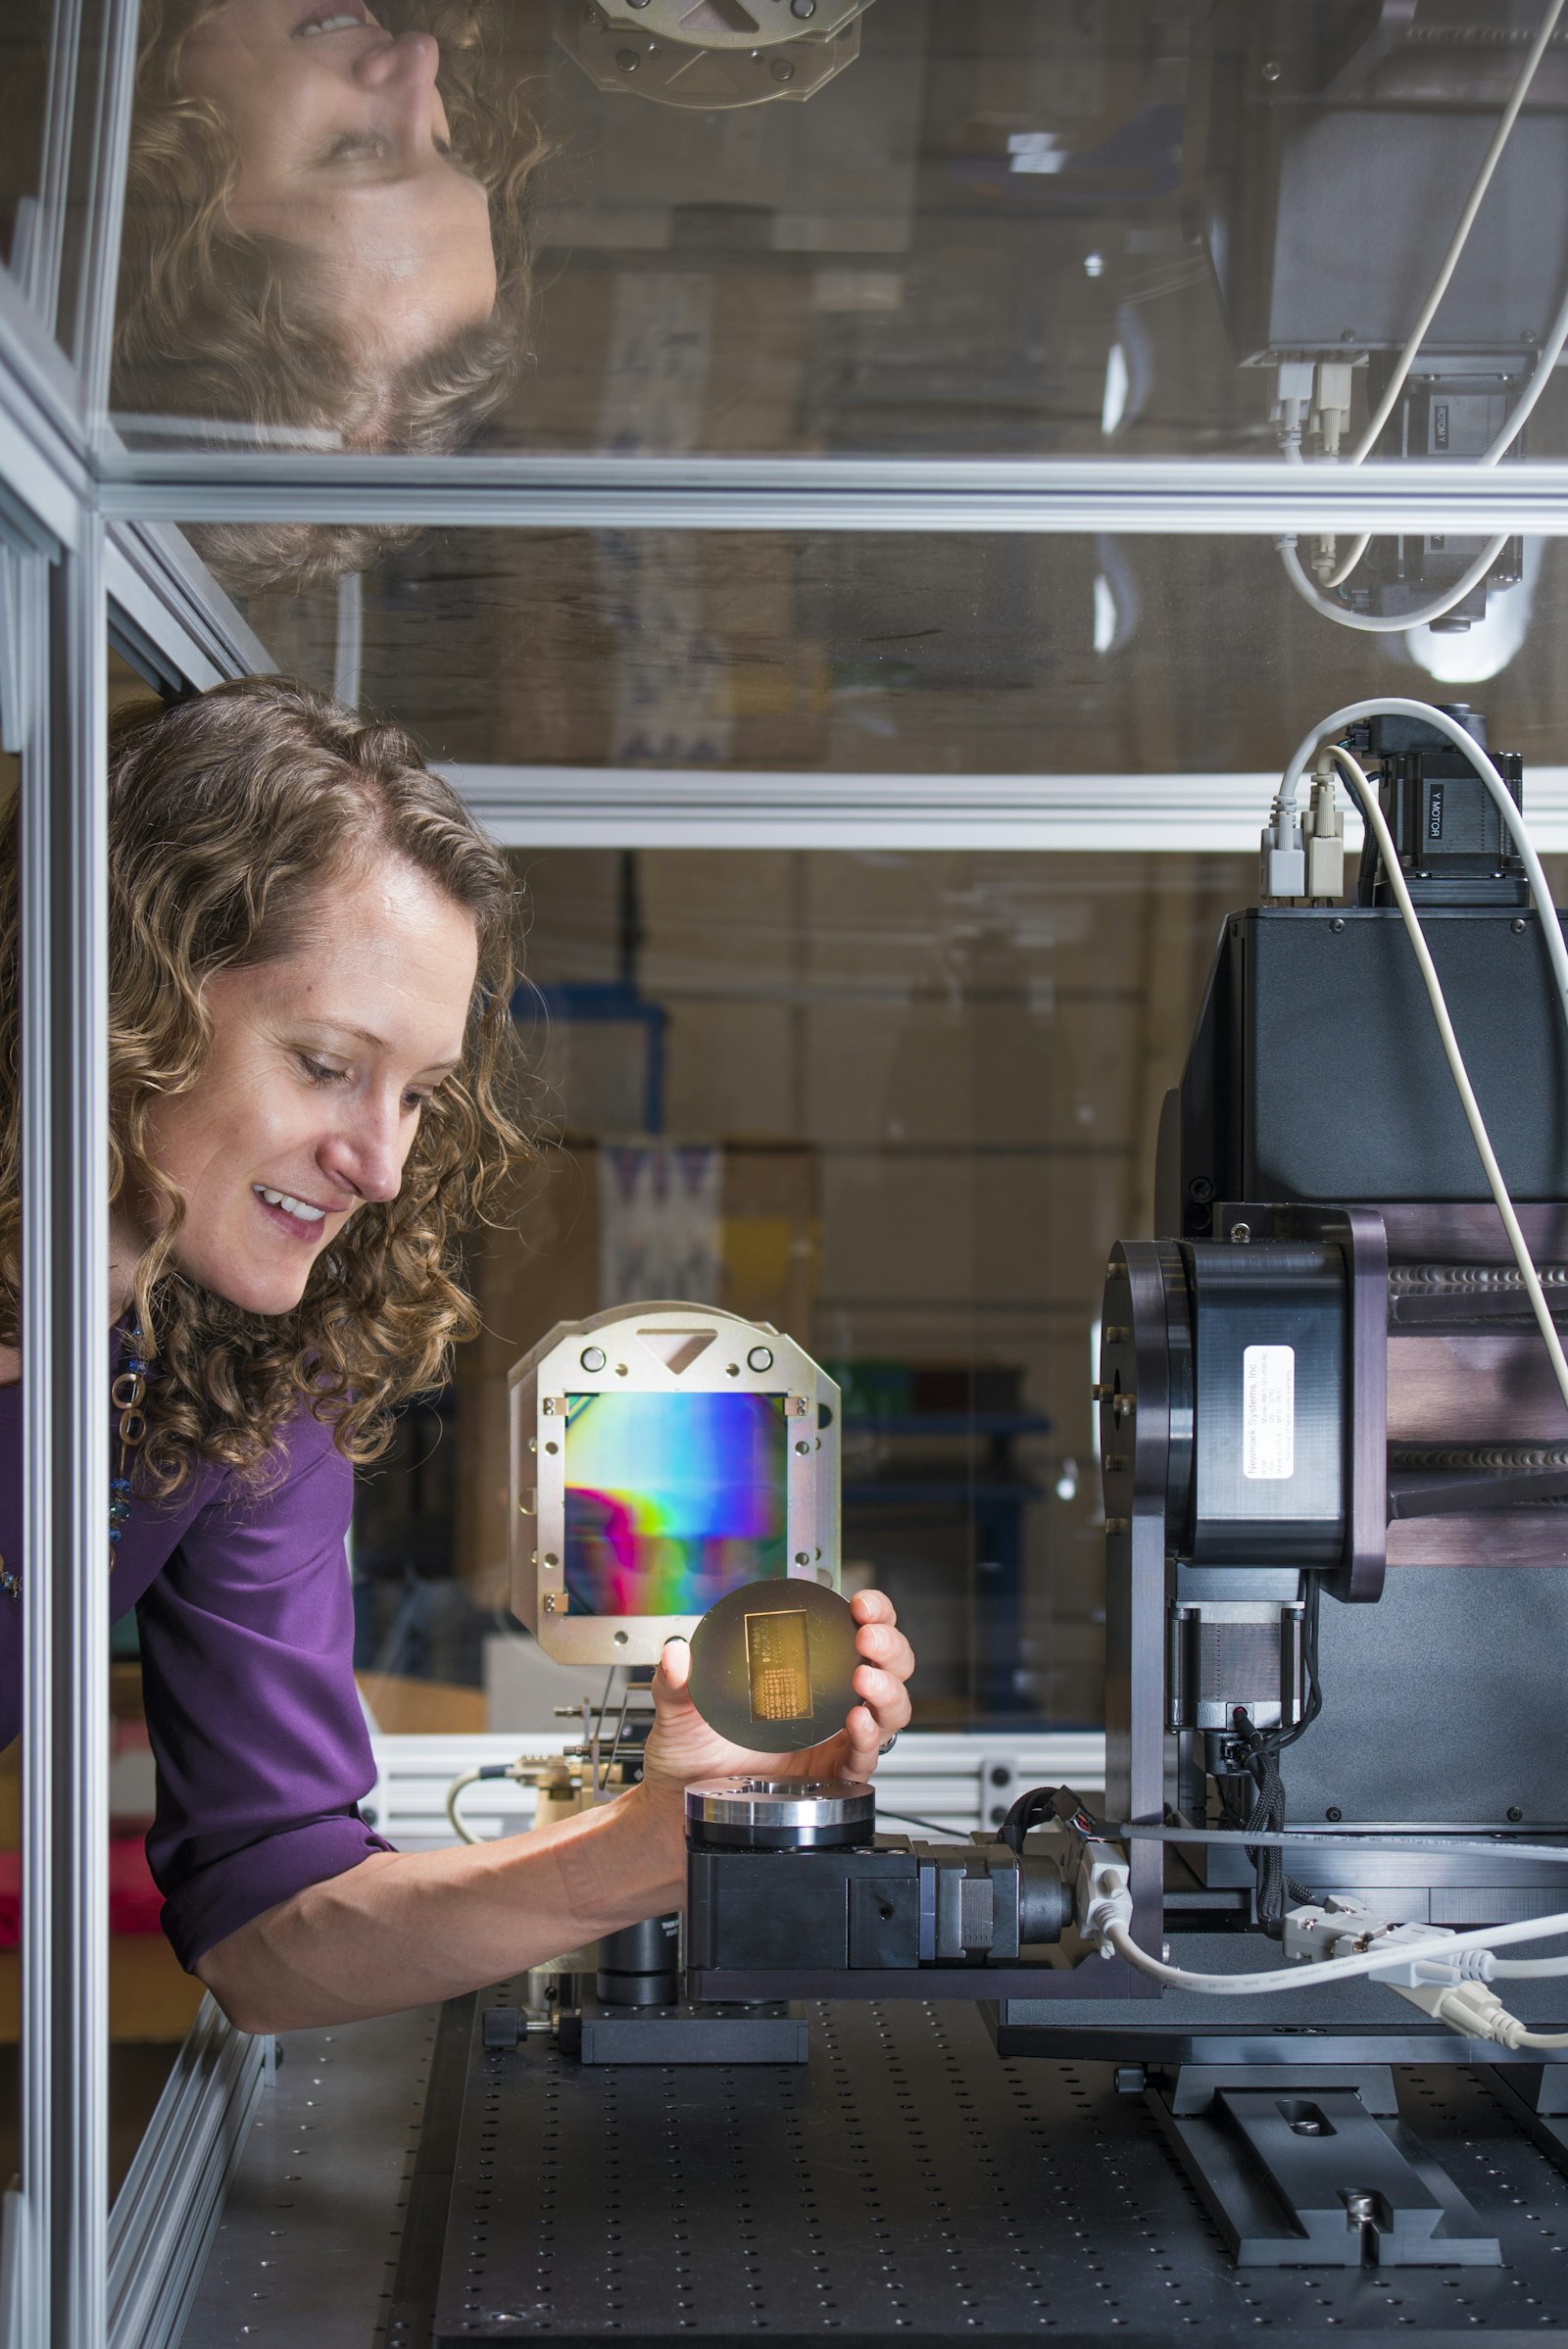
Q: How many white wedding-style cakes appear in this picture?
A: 0